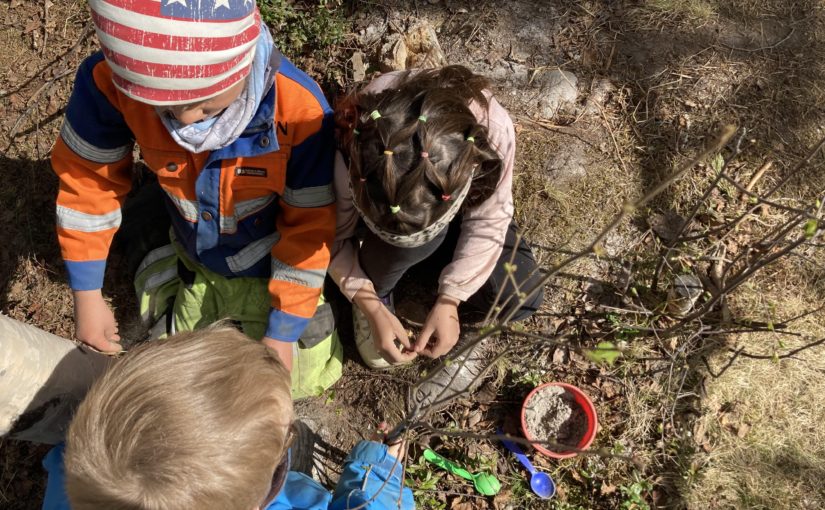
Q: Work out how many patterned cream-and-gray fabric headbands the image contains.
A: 1